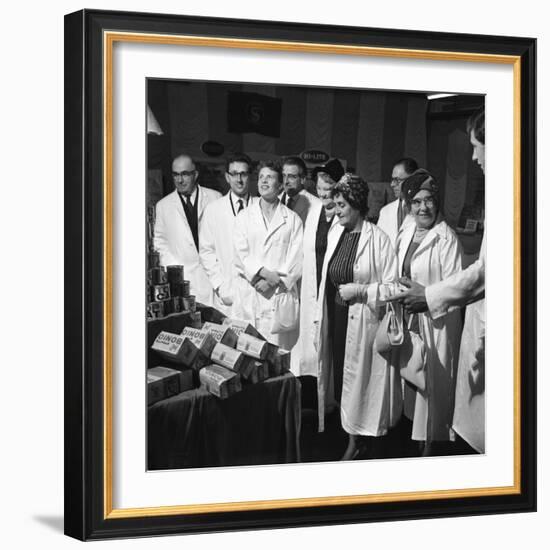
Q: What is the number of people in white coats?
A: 9